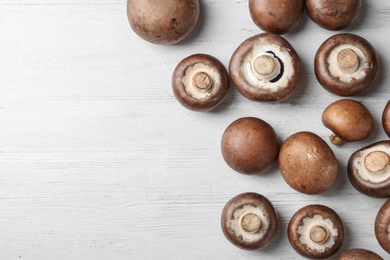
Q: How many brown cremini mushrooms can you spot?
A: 15